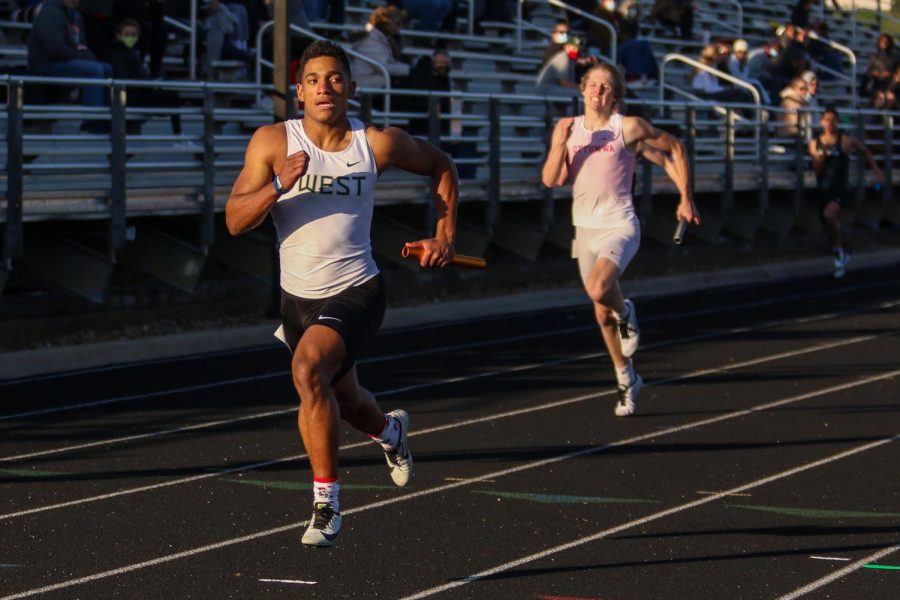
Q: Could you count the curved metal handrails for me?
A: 5